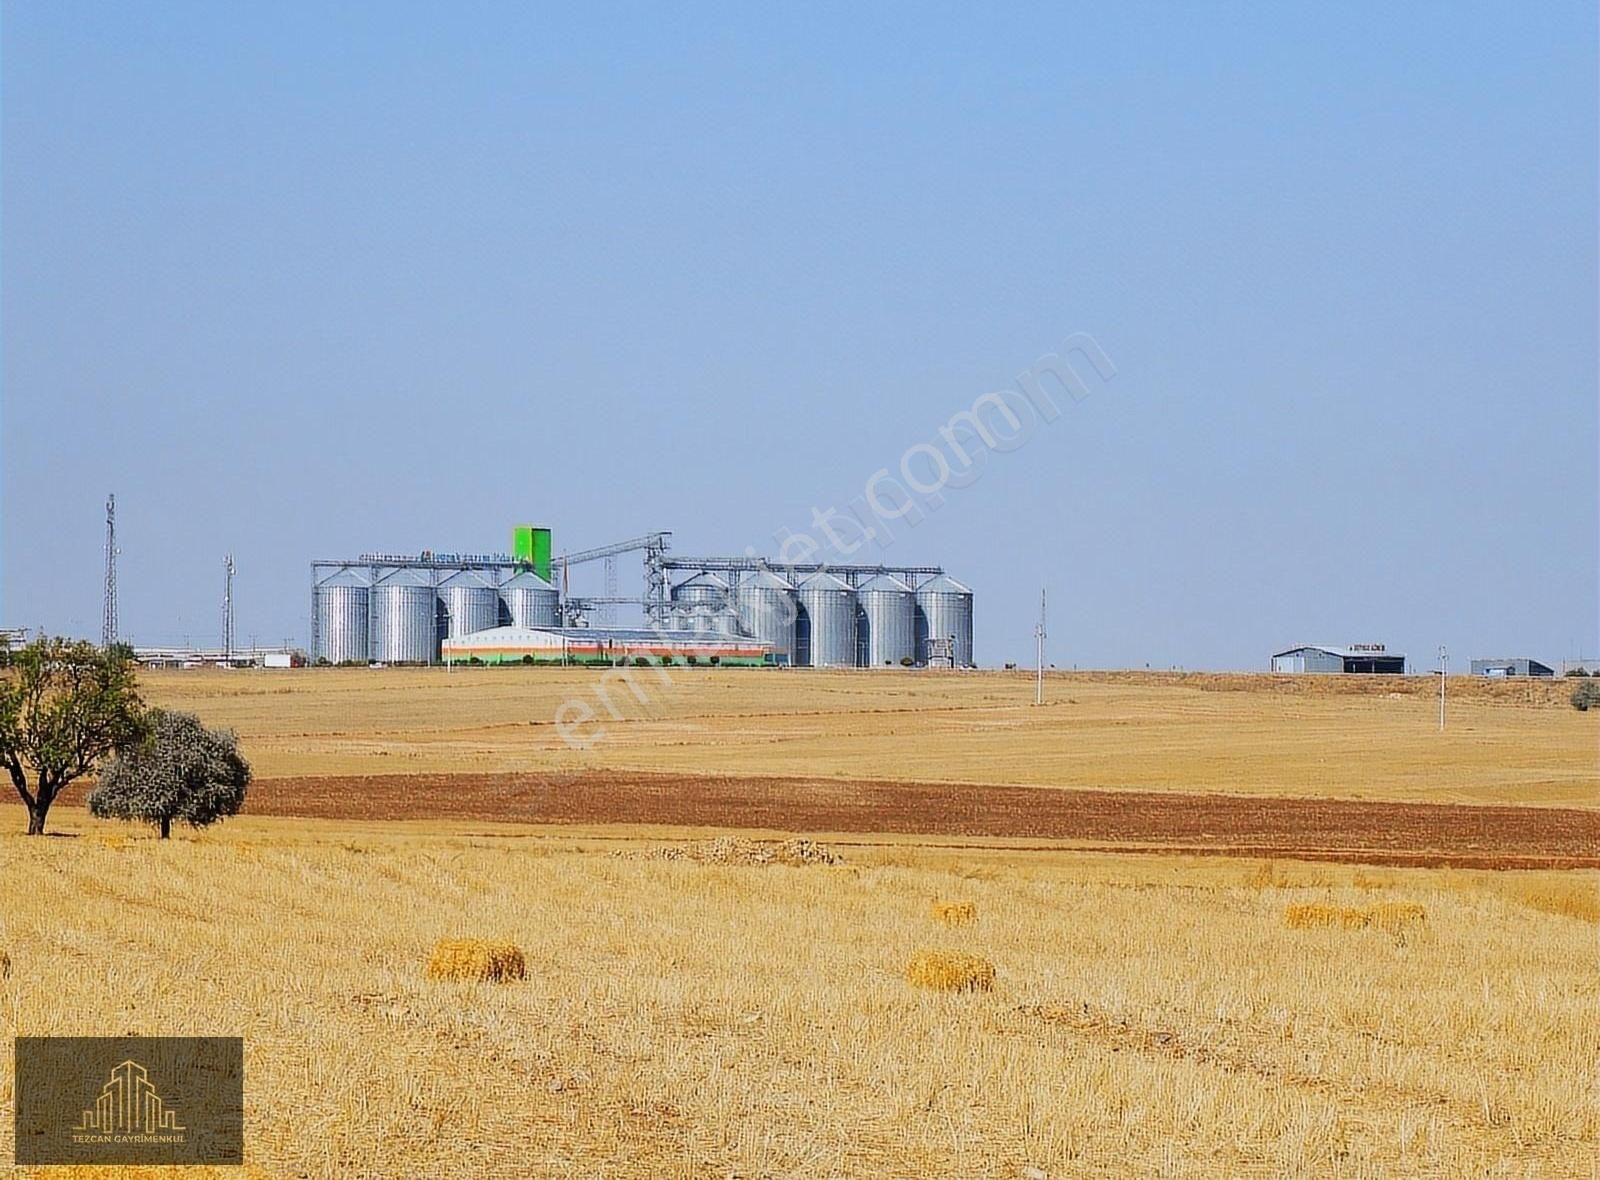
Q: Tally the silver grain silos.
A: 9